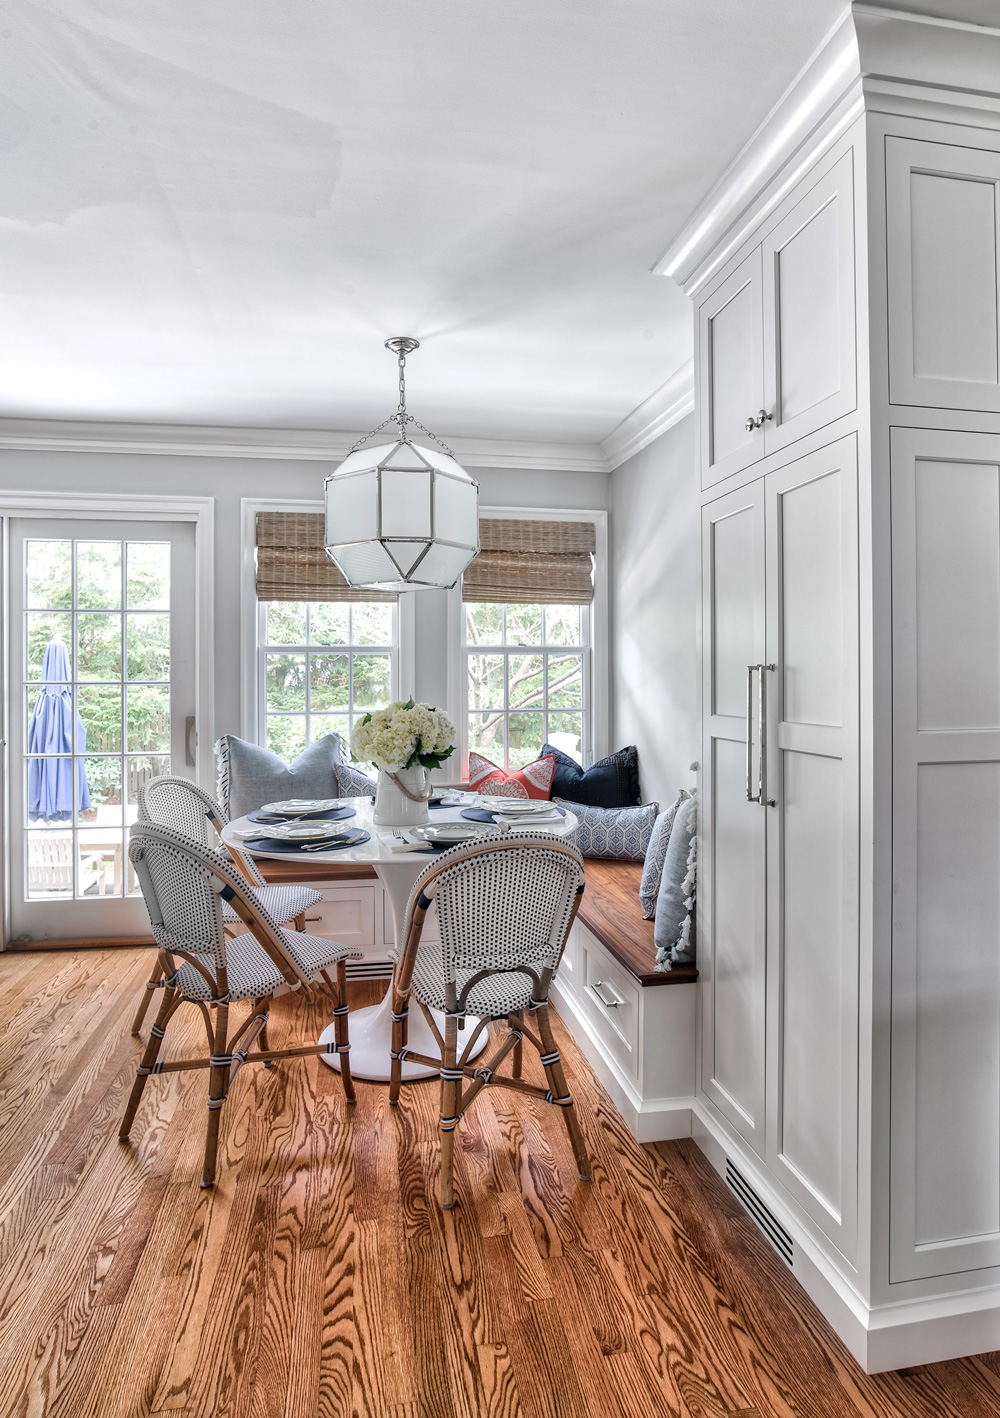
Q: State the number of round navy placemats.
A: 5